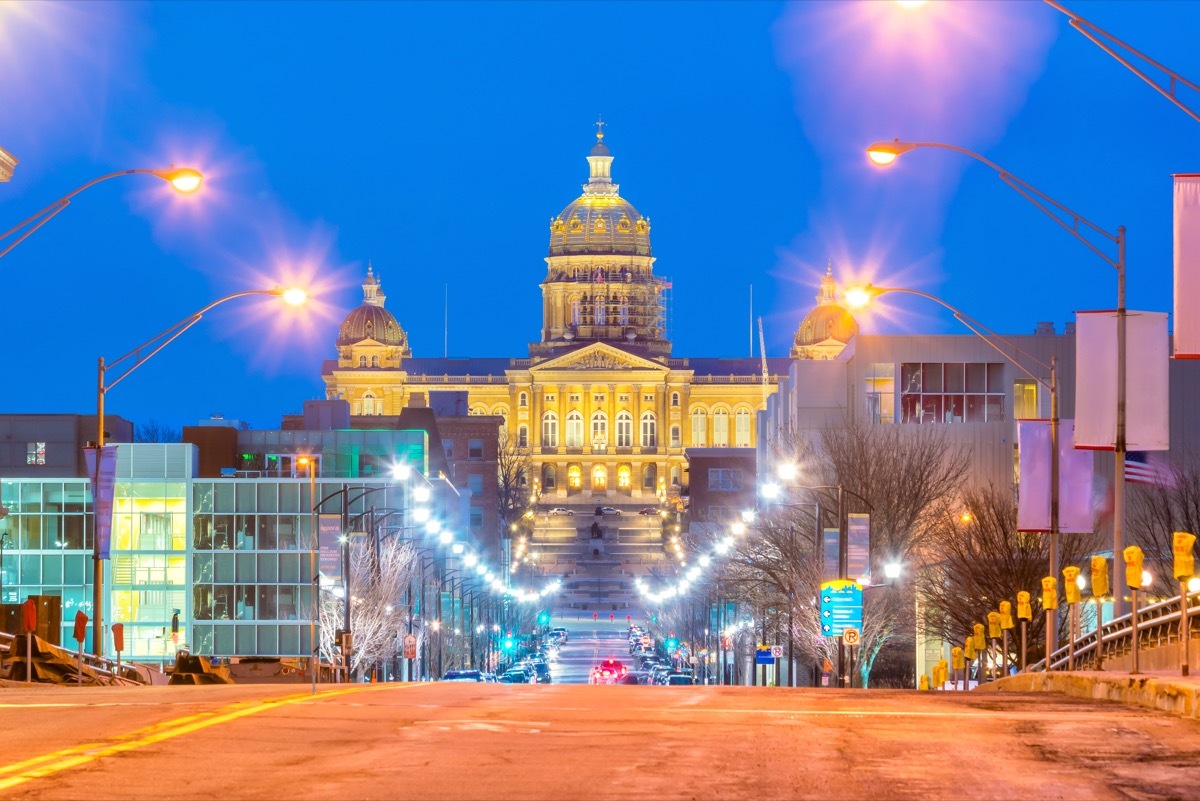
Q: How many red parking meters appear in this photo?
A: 3